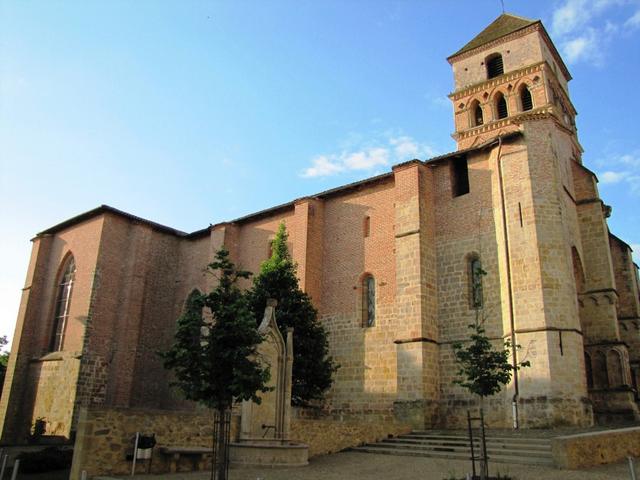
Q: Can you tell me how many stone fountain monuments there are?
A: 1